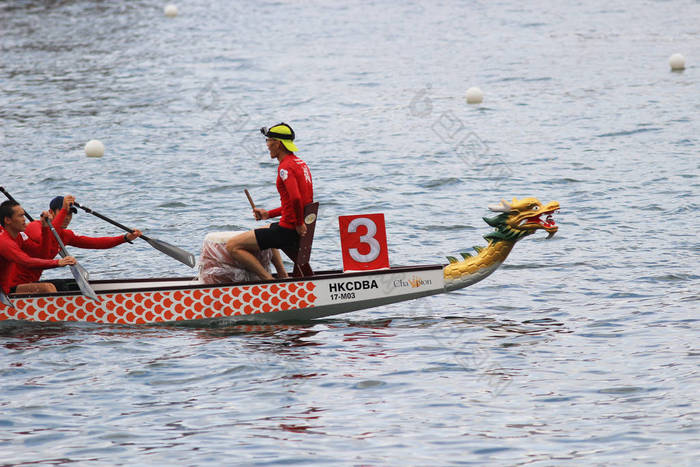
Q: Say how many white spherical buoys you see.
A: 4